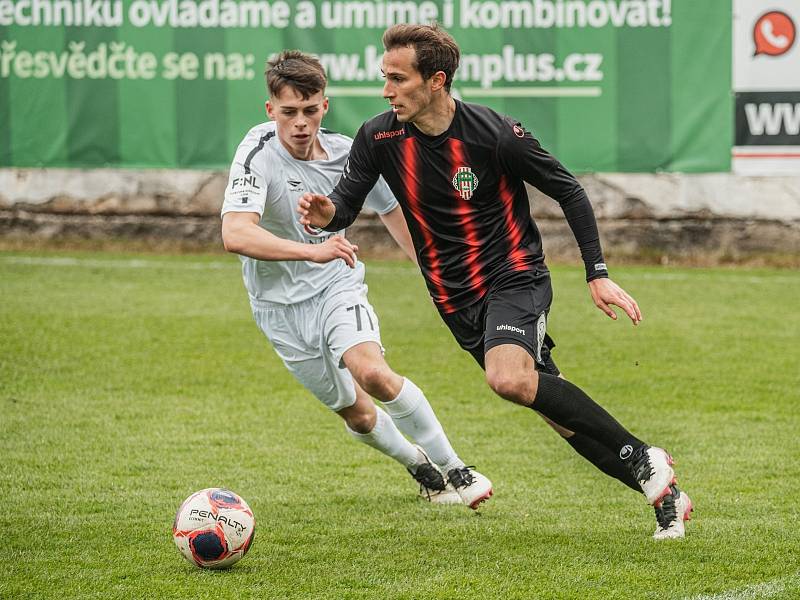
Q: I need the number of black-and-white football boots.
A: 4